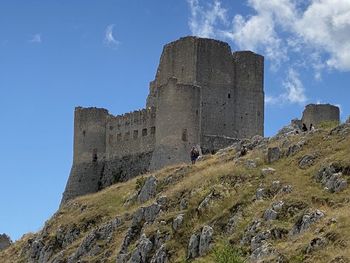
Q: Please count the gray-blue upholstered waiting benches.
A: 0